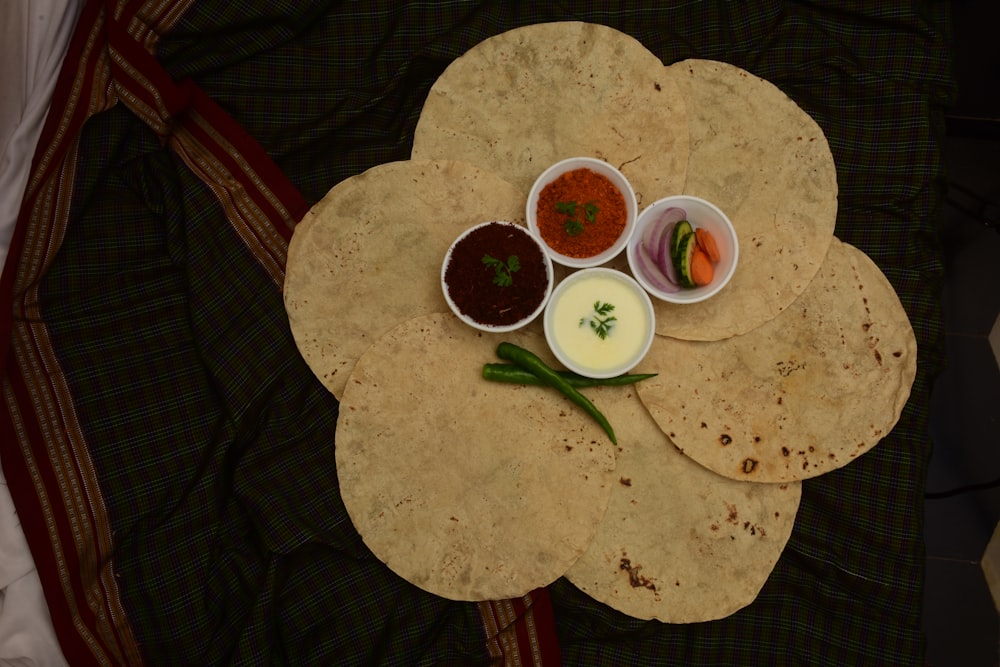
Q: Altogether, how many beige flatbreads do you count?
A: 6